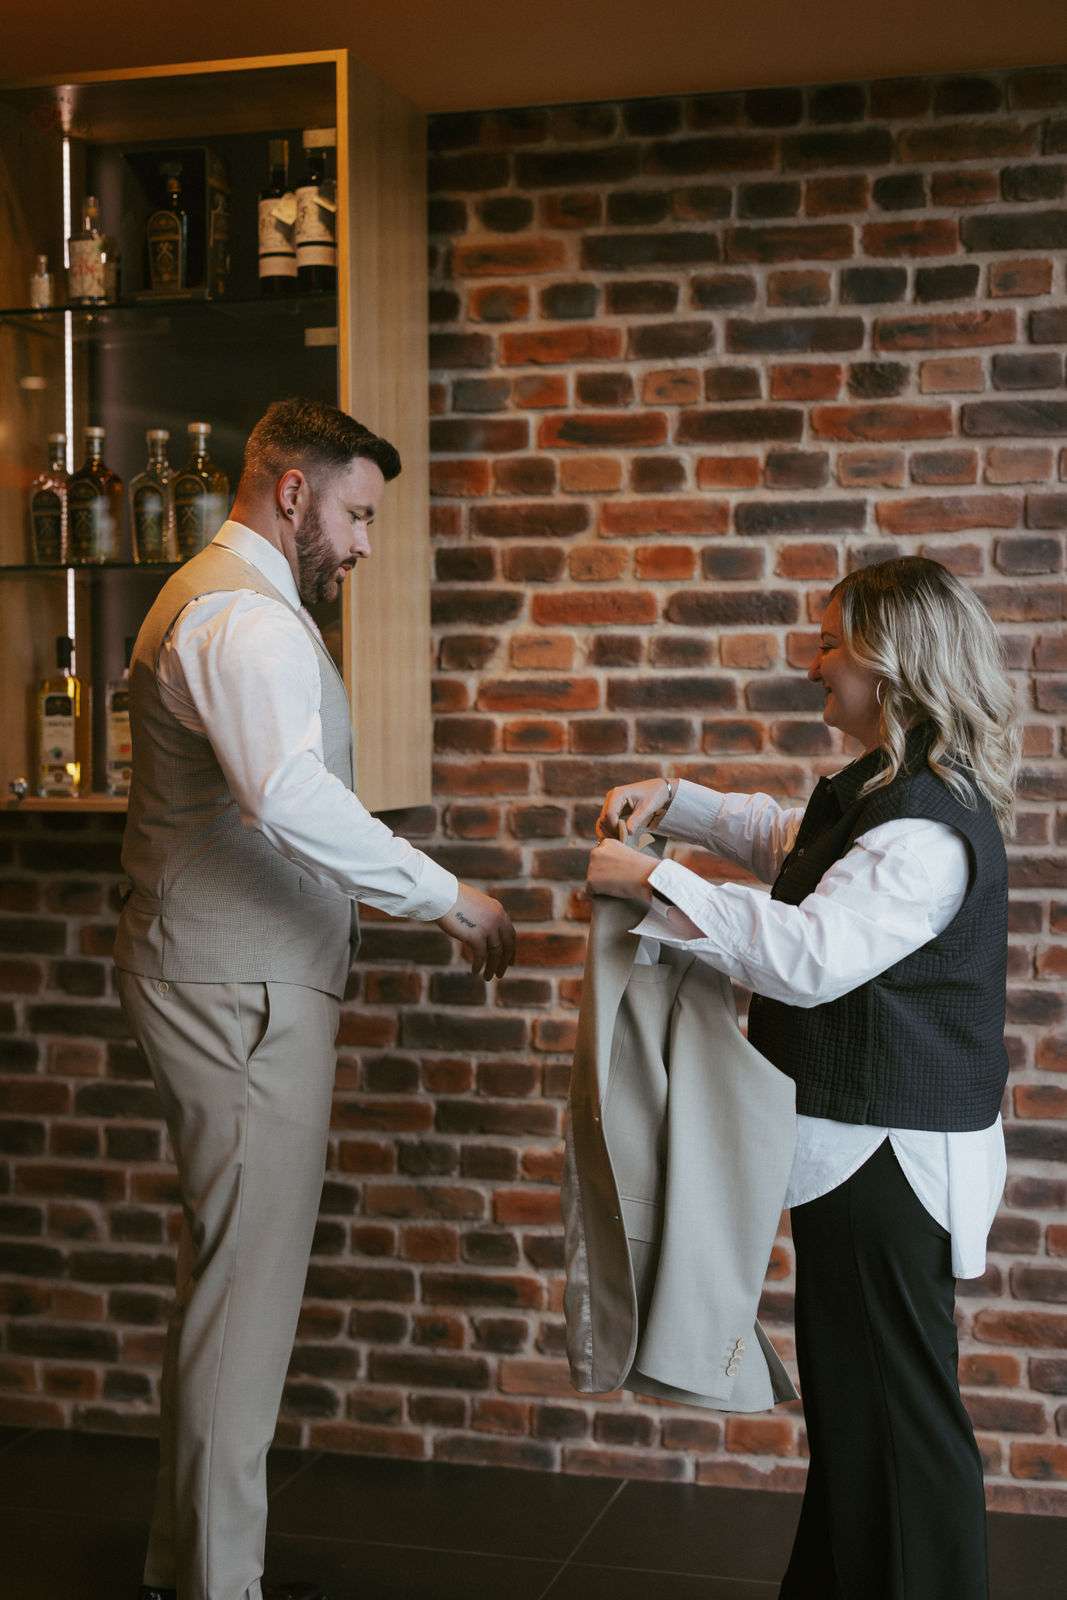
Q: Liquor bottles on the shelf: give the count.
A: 11